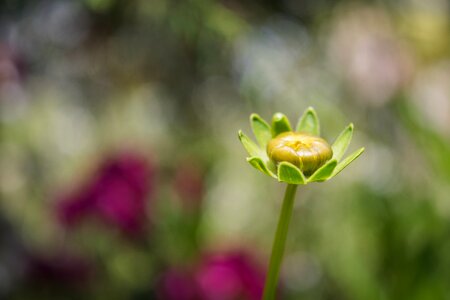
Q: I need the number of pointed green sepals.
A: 9